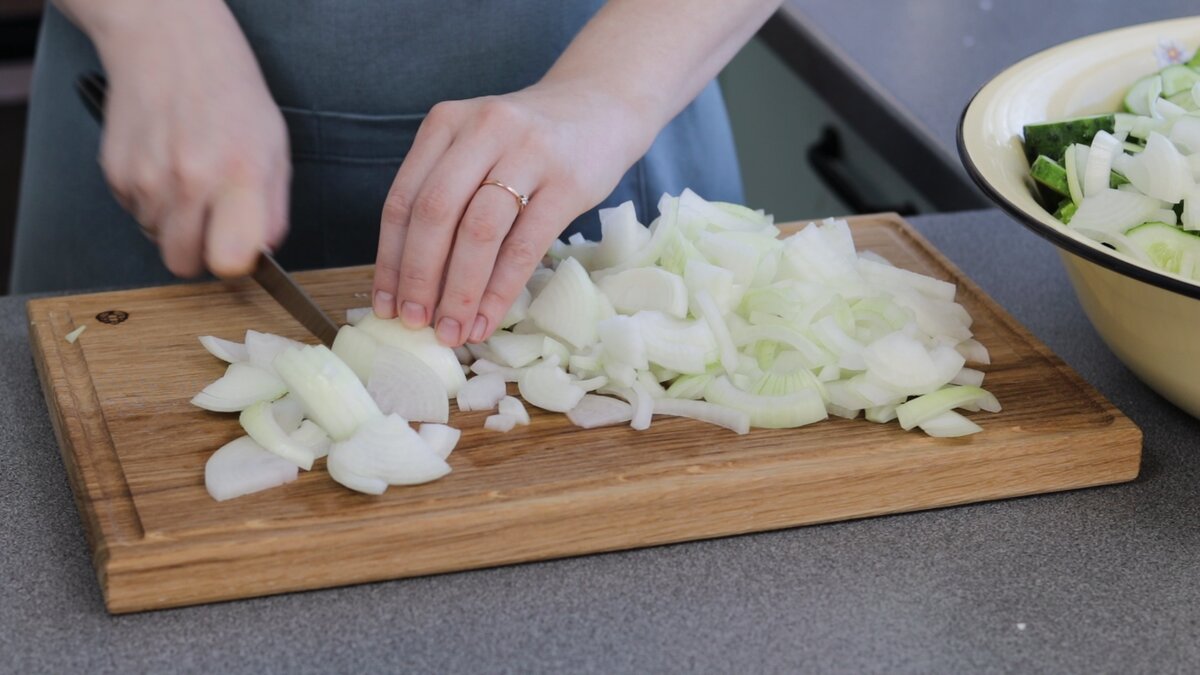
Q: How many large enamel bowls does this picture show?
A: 1